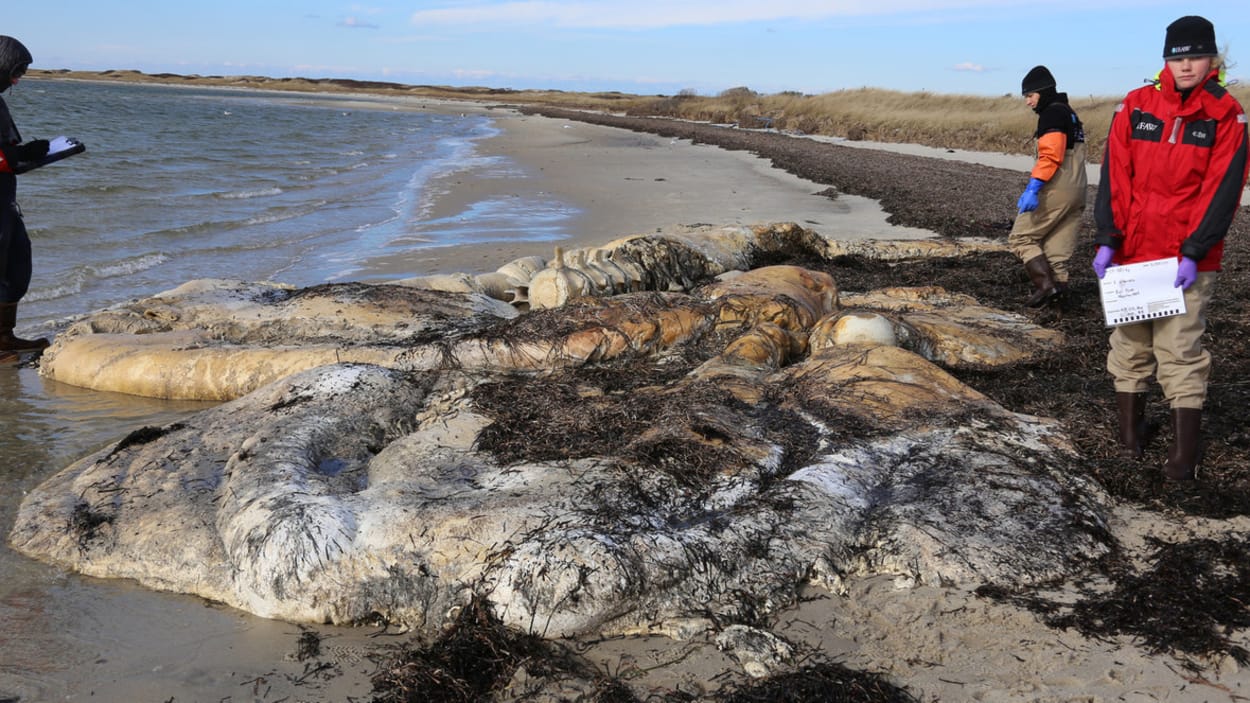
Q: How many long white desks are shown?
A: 0